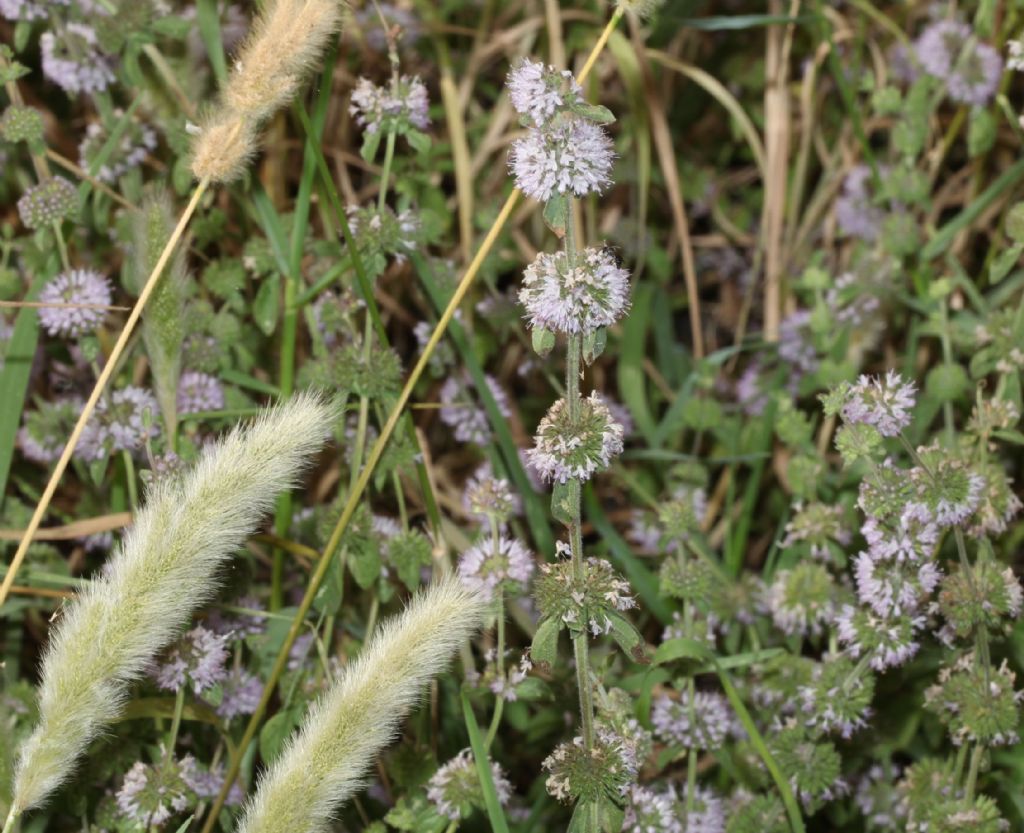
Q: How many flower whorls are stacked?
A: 6